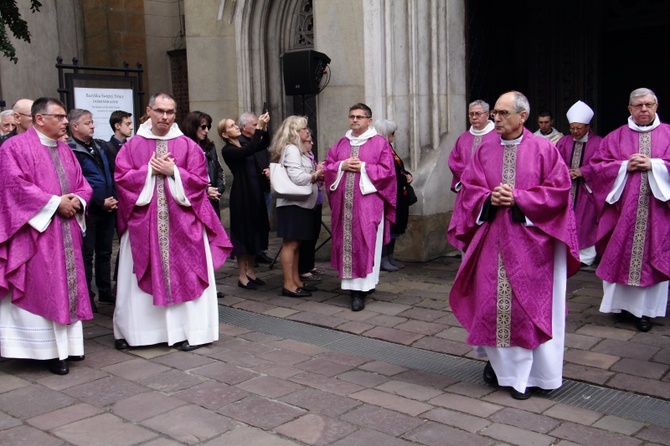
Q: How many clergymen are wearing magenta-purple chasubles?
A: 7